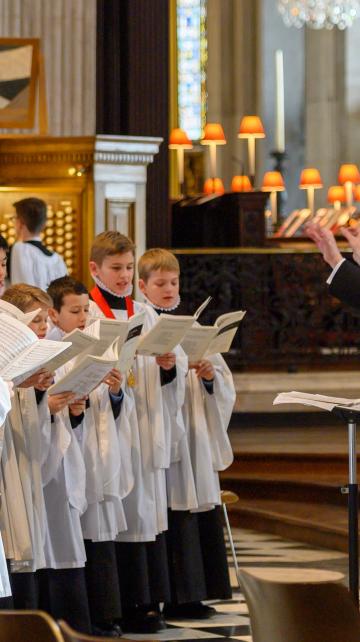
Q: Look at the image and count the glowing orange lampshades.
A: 10